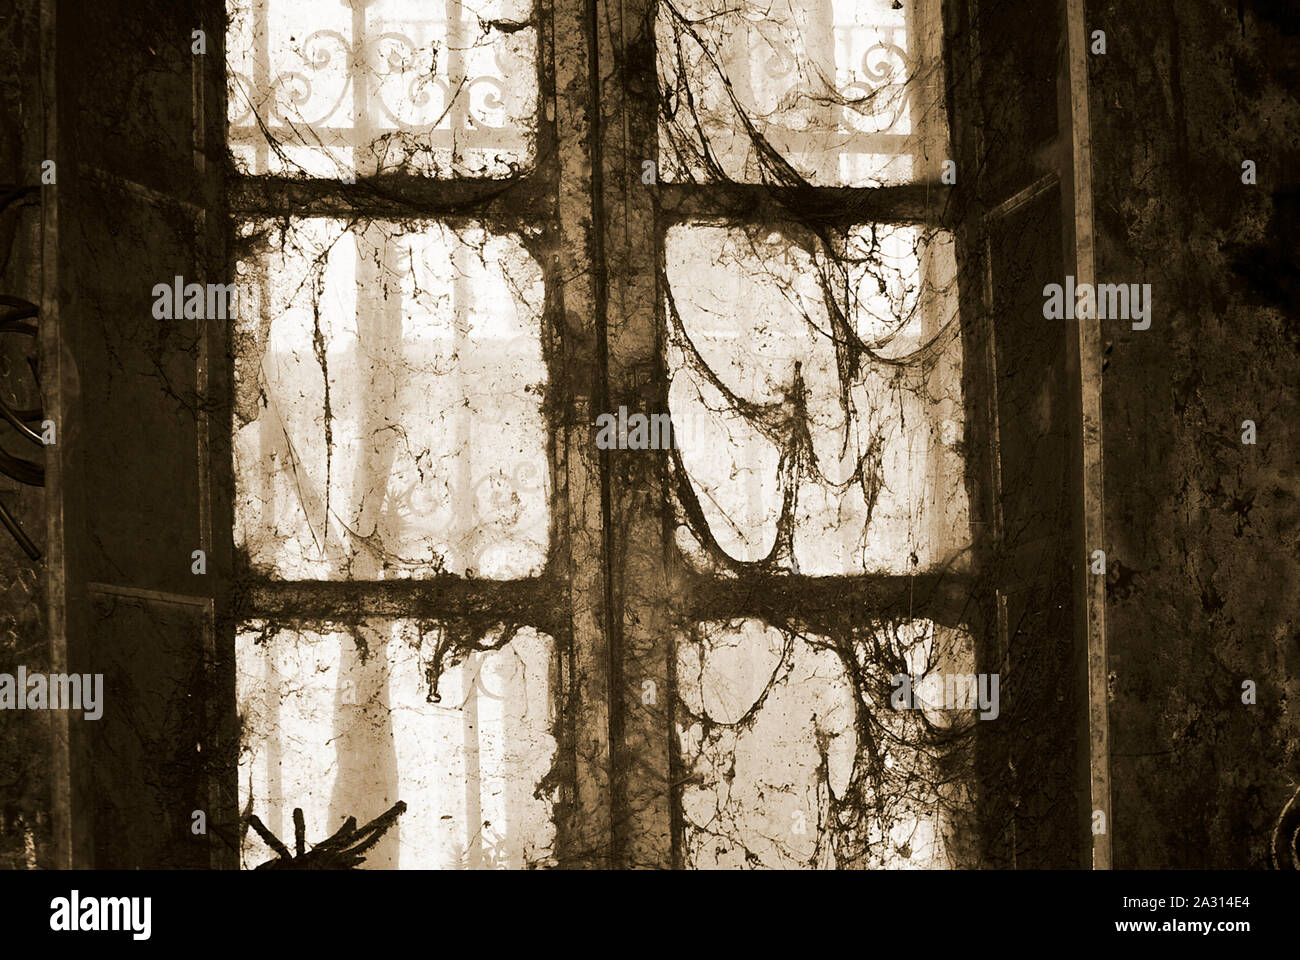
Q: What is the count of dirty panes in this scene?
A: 6